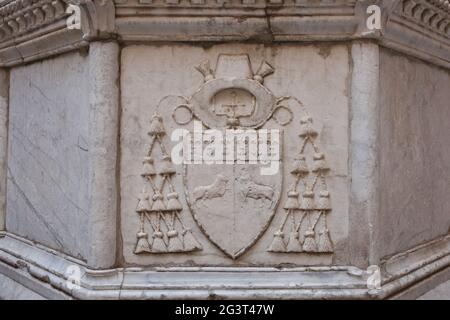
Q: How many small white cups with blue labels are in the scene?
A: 0